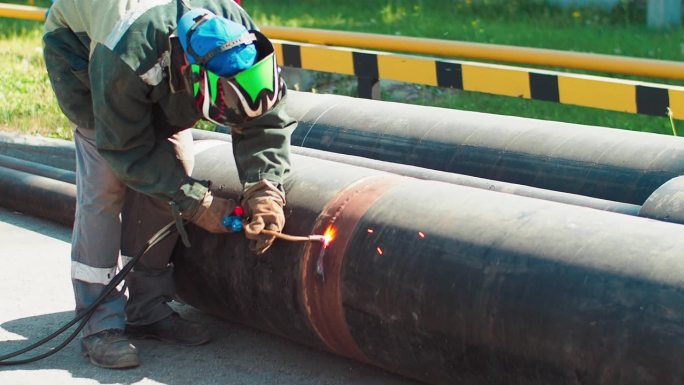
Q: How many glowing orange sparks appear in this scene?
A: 3